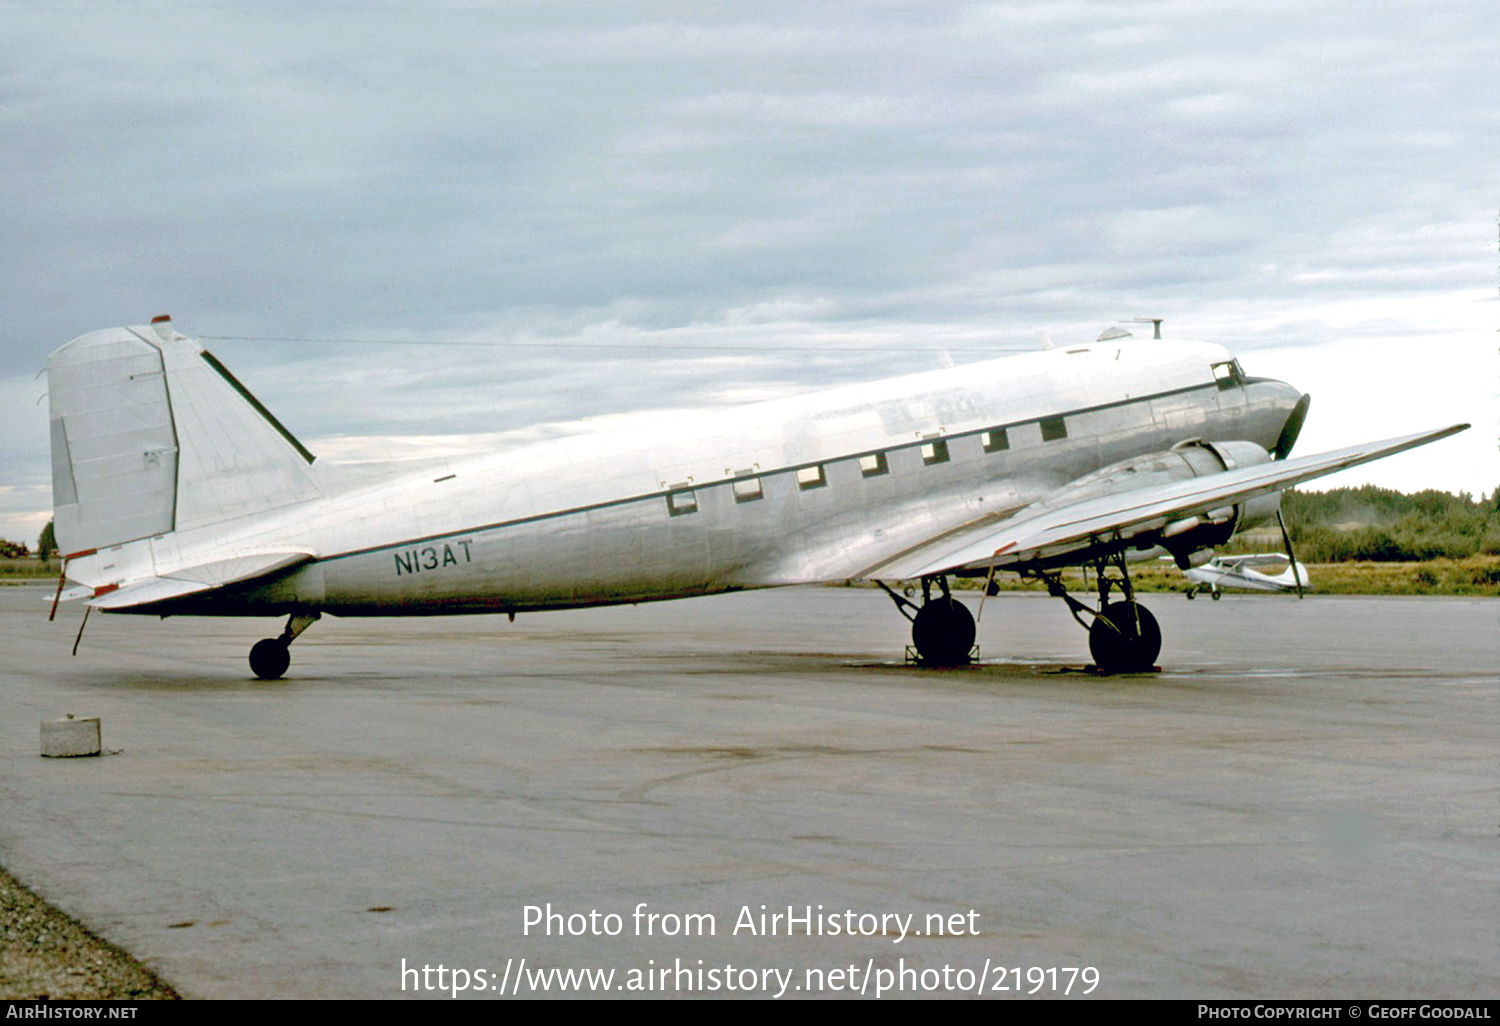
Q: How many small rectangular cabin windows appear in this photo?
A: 7